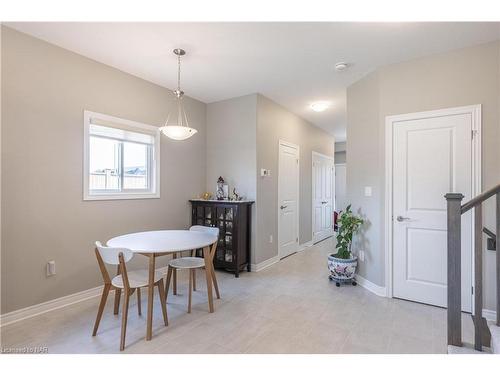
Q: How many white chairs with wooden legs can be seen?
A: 2